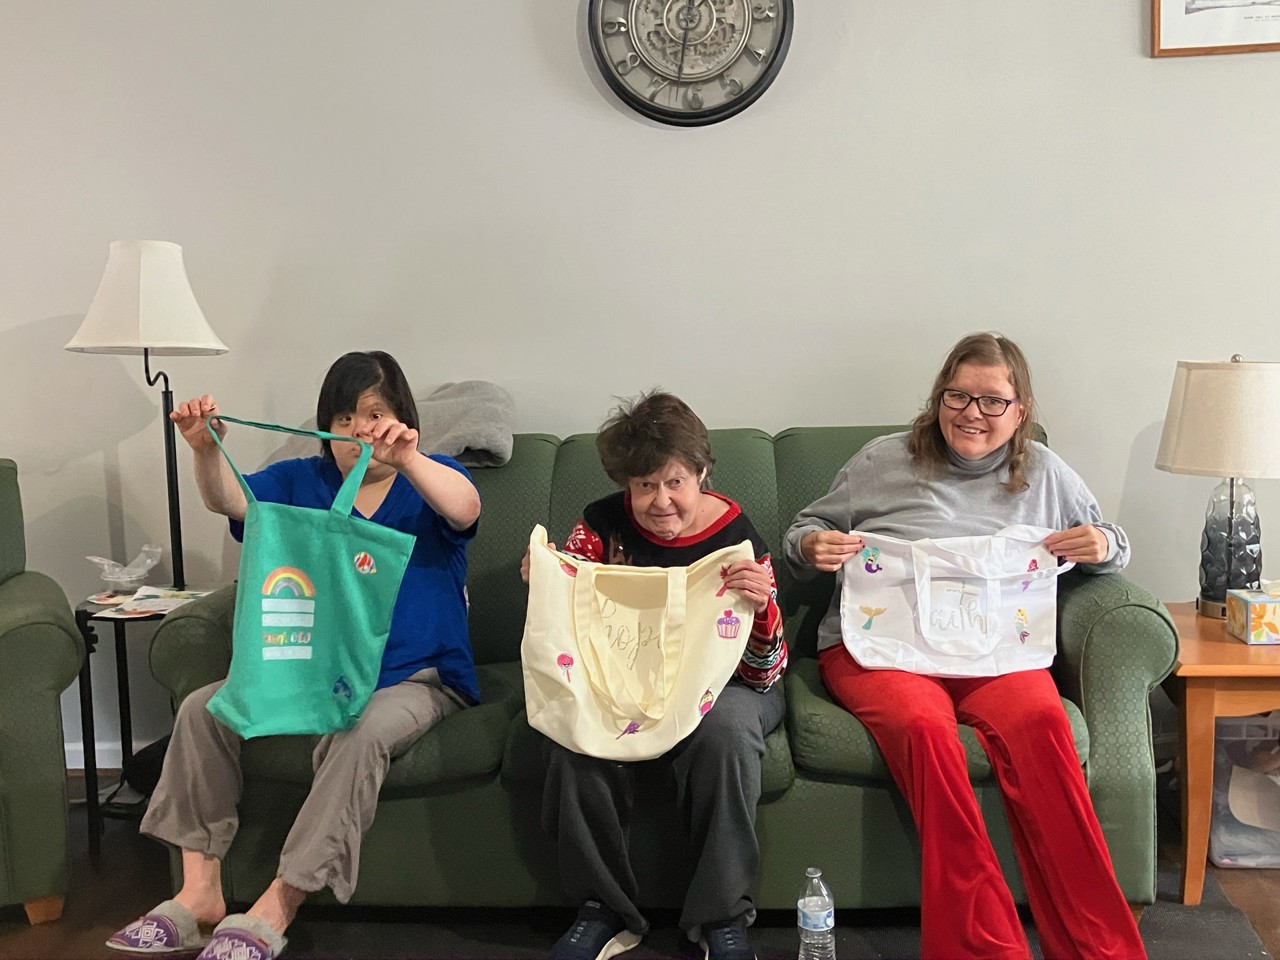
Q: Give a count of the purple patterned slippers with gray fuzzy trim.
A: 2